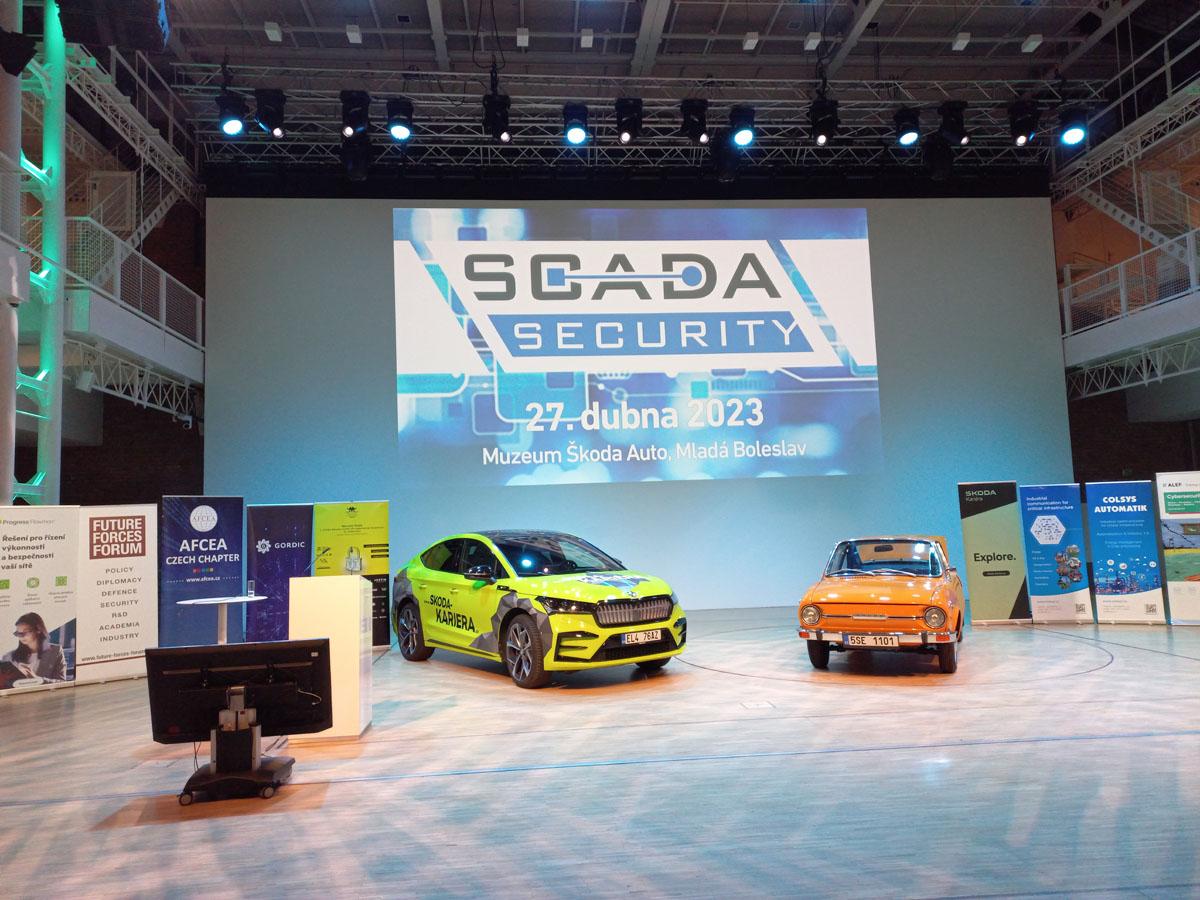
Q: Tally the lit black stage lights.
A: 14